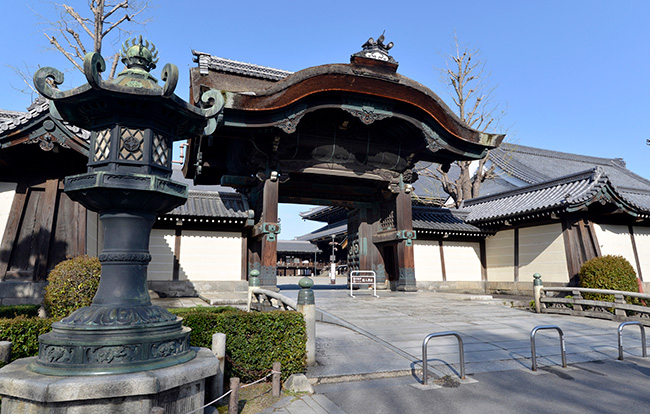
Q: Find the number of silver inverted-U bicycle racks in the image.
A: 3